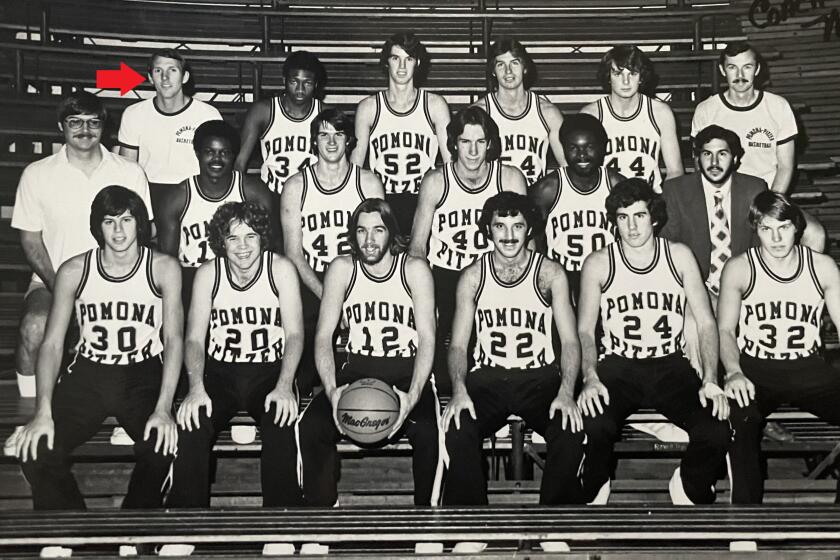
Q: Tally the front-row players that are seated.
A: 6